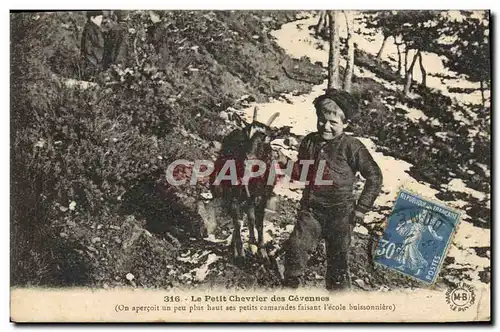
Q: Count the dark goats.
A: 1